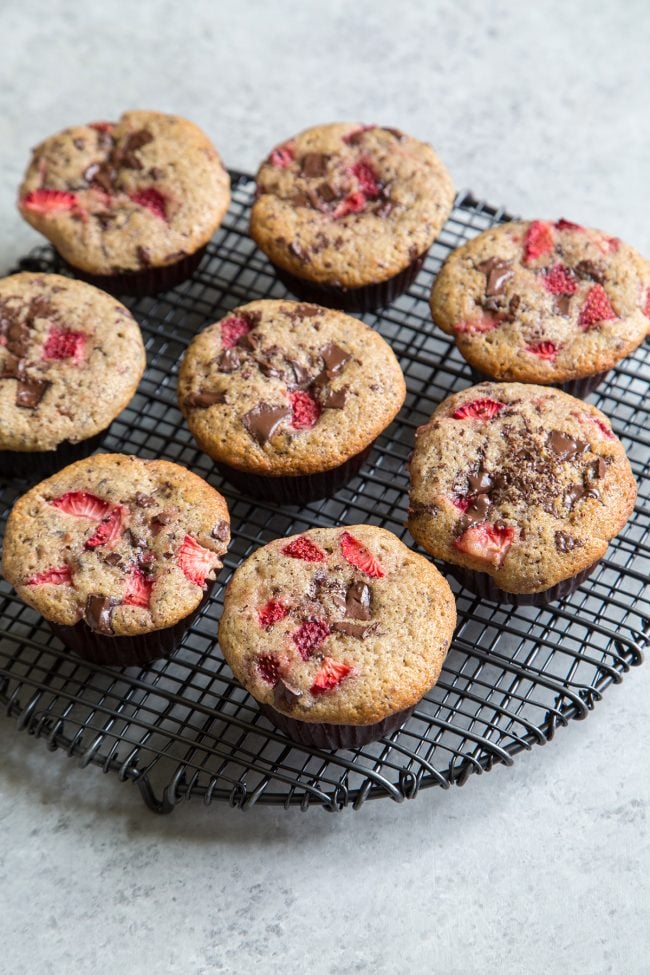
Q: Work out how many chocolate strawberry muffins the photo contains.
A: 8